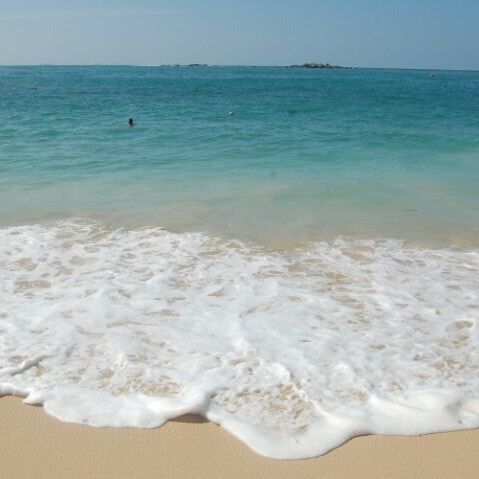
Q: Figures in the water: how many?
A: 1